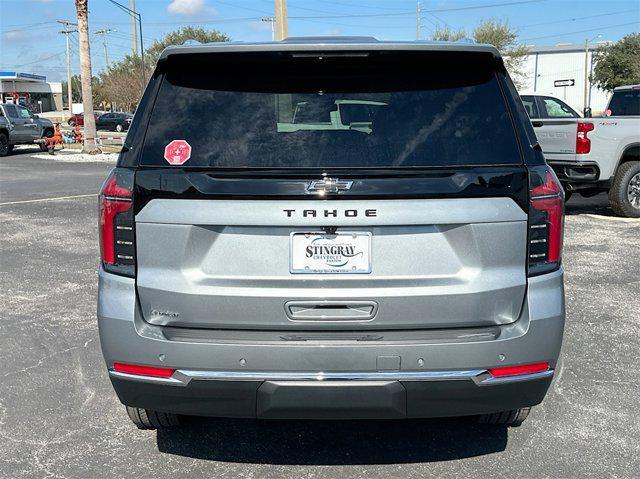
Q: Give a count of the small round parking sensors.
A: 4